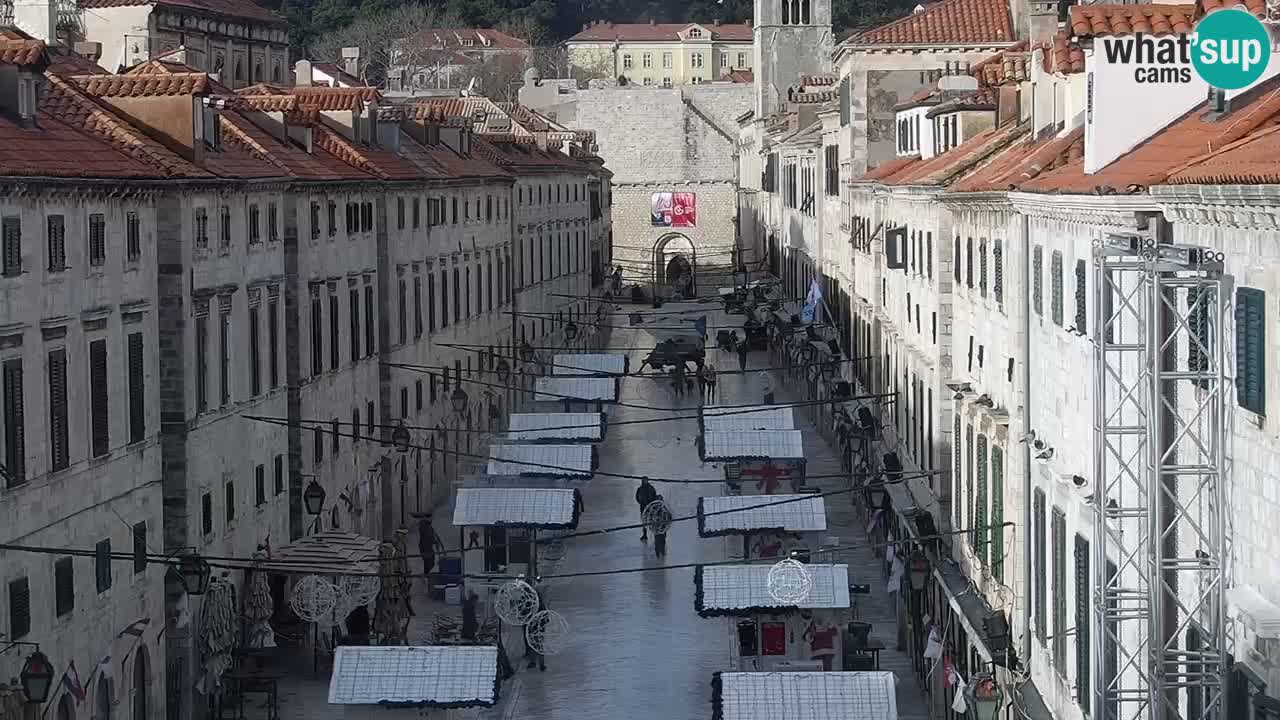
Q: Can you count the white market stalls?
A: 11